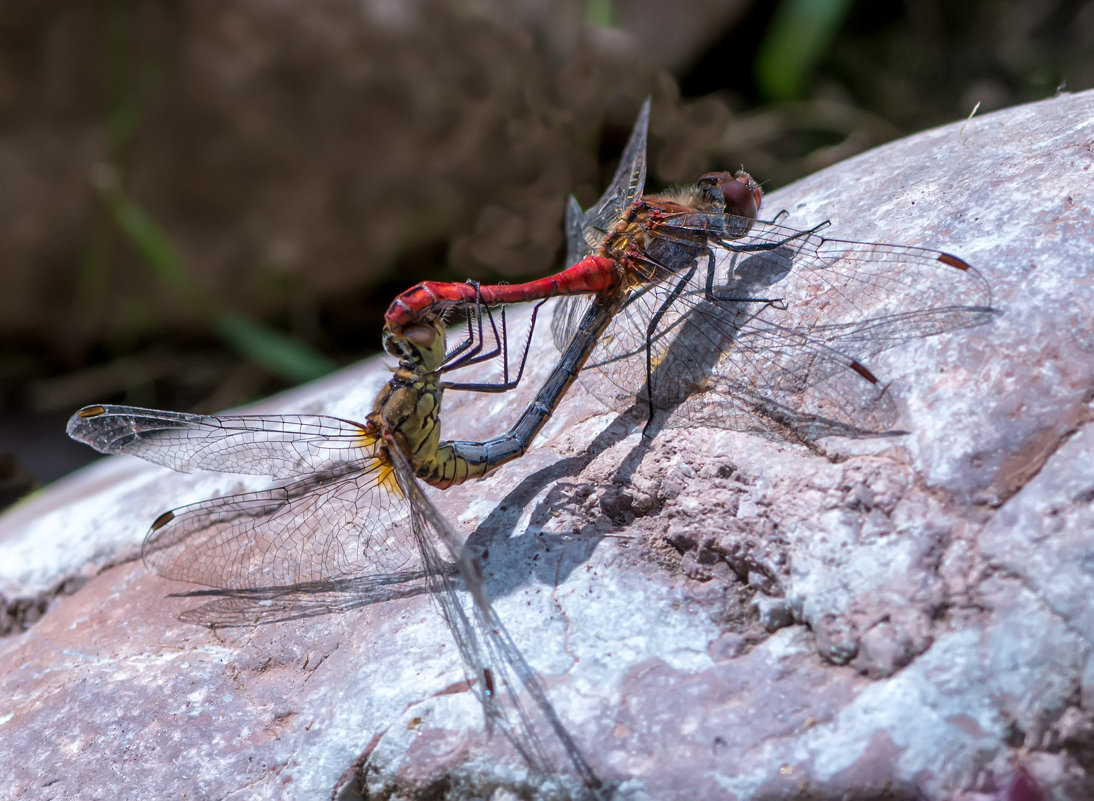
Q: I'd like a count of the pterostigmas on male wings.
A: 2